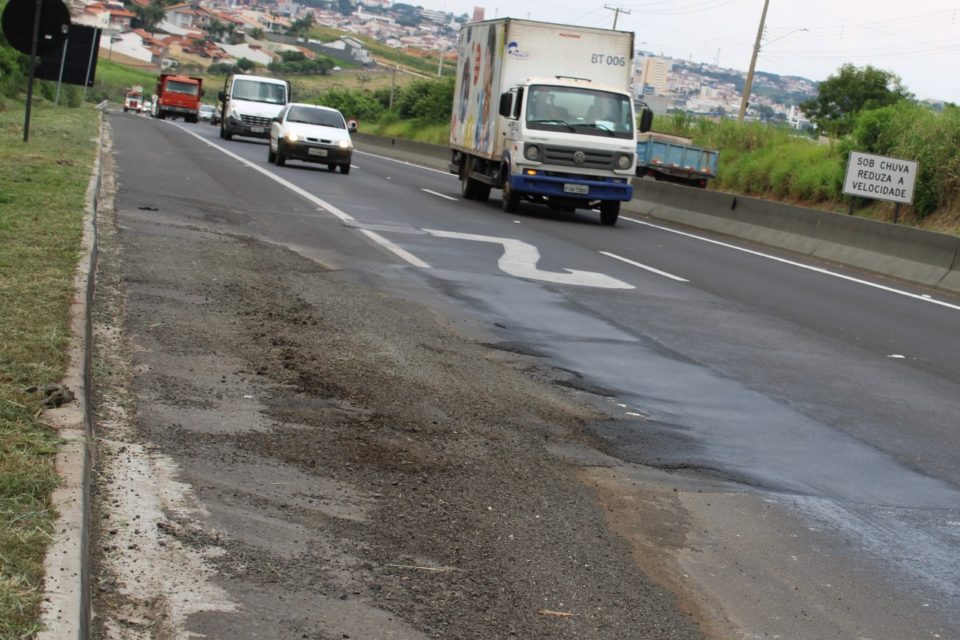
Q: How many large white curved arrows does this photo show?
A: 1